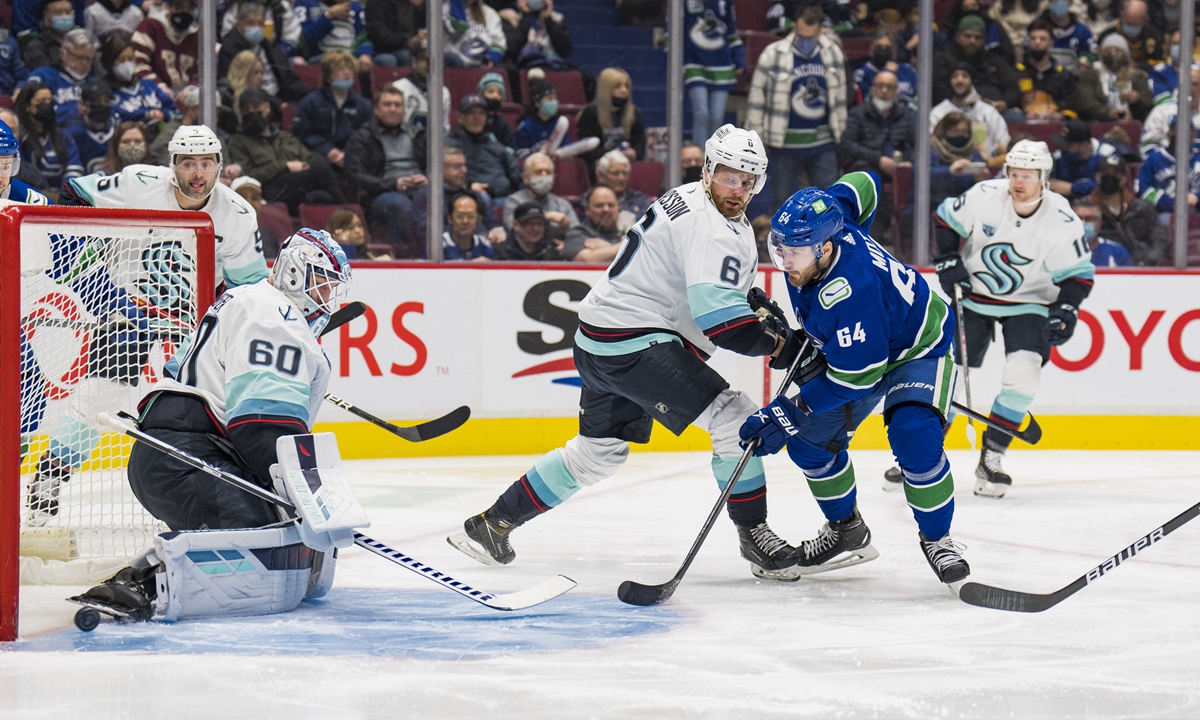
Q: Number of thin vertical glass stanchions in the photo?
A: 5